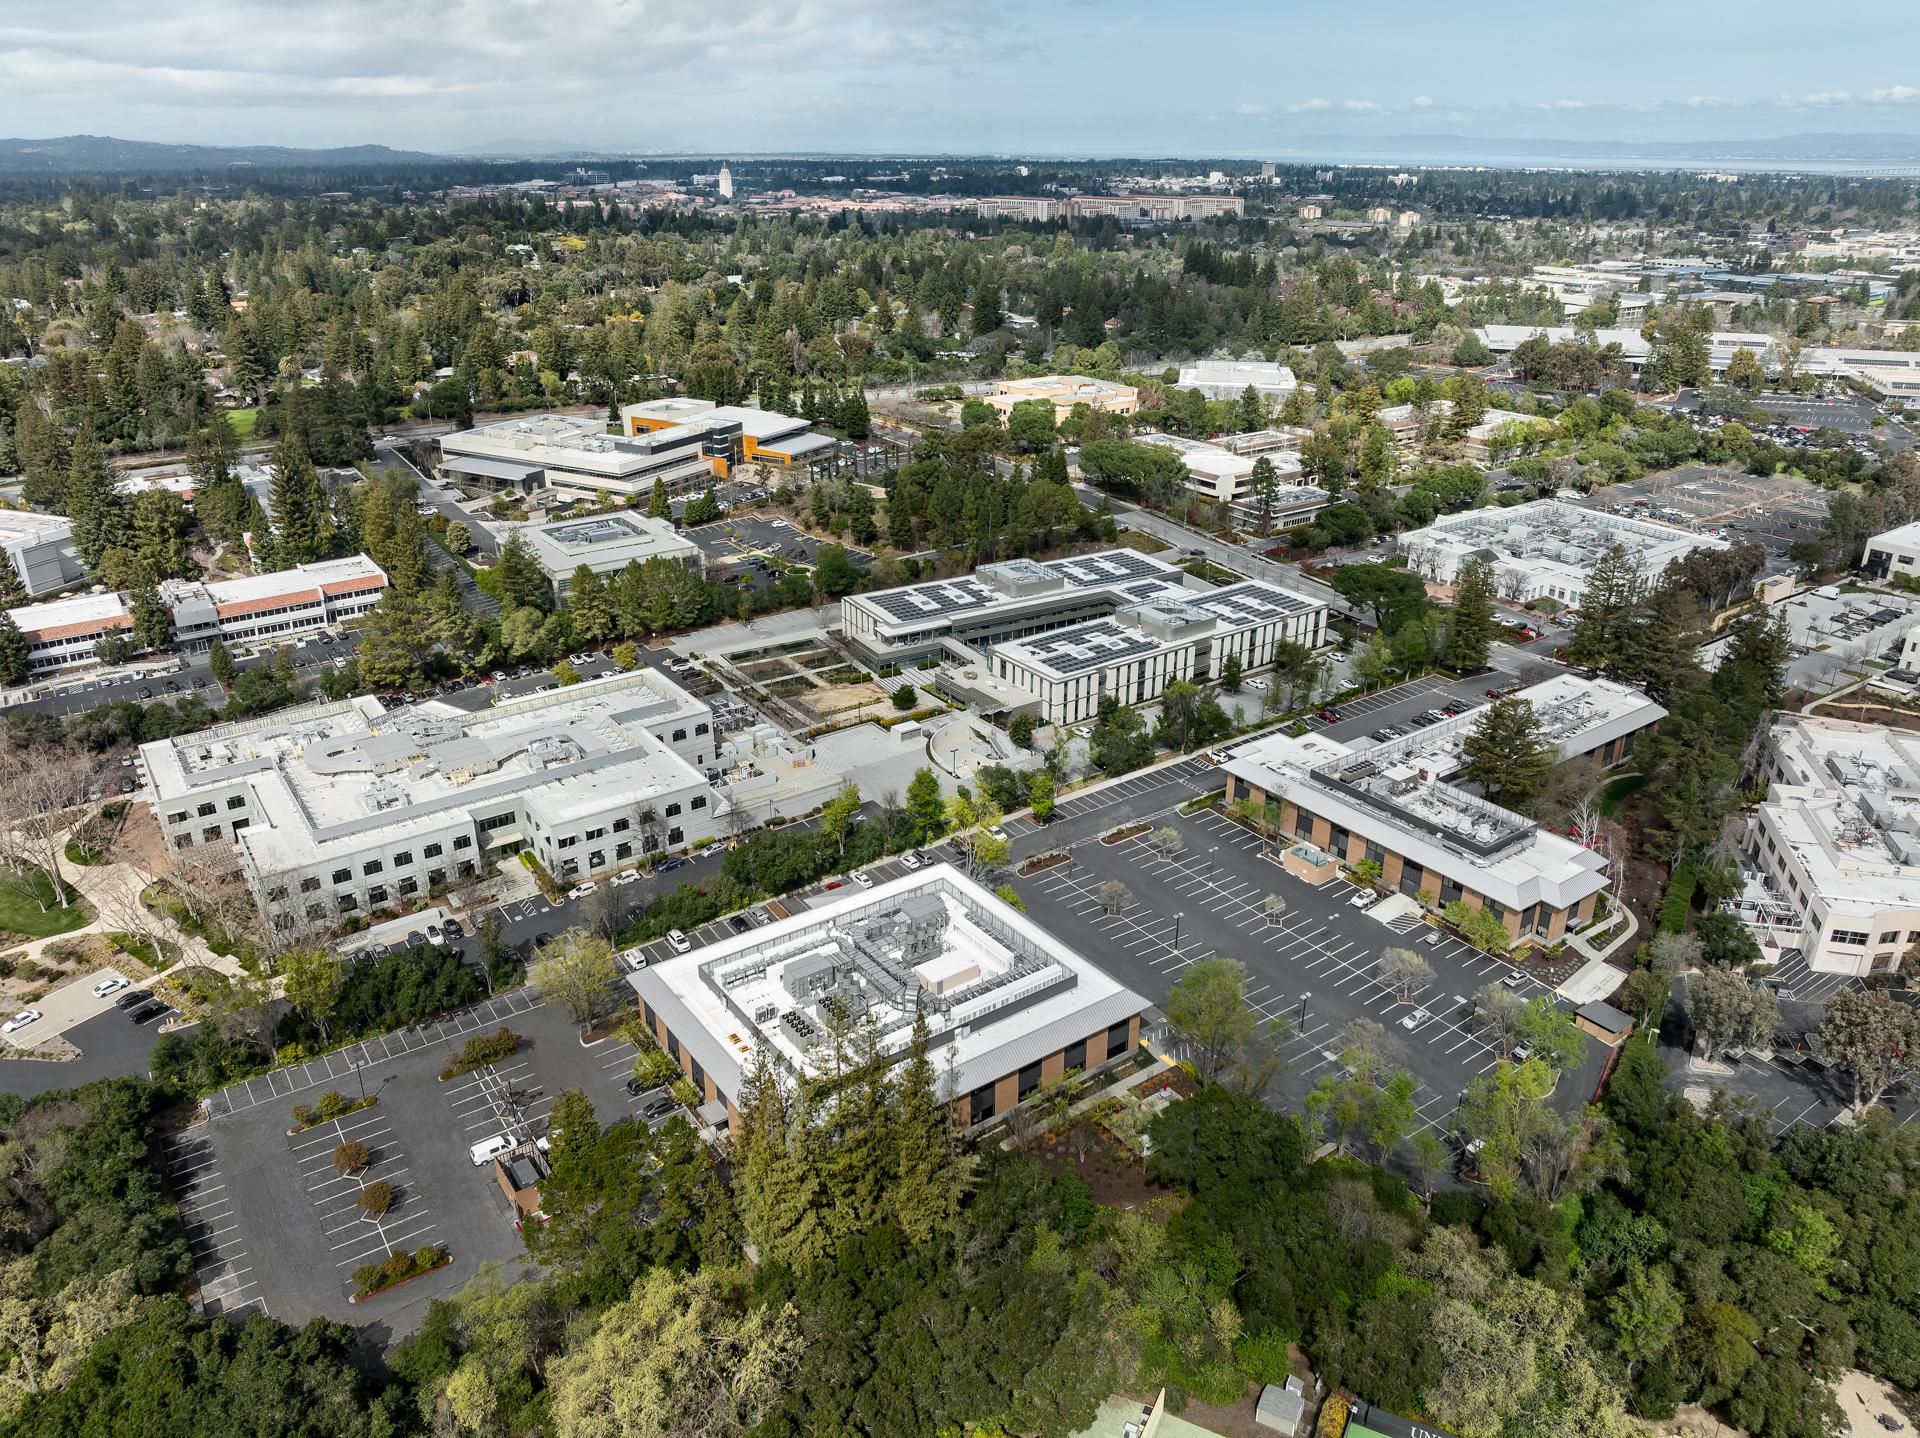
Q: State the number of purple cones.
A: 0